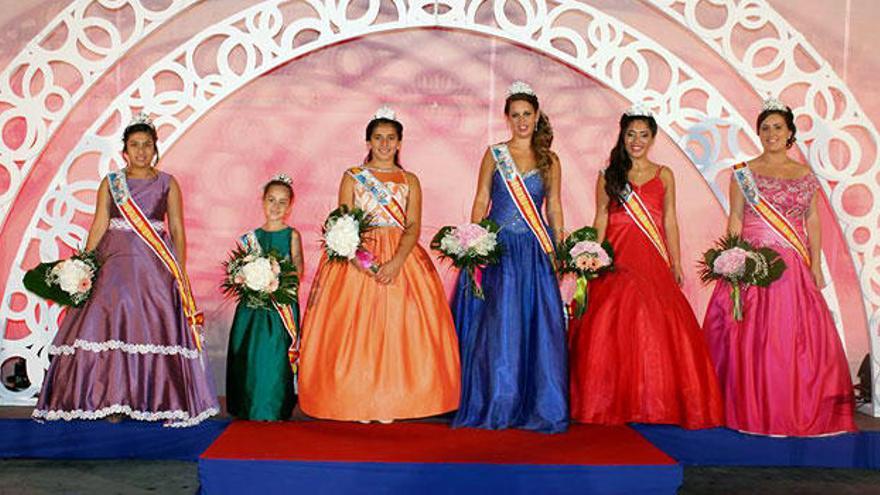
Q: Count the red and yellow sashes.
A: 6